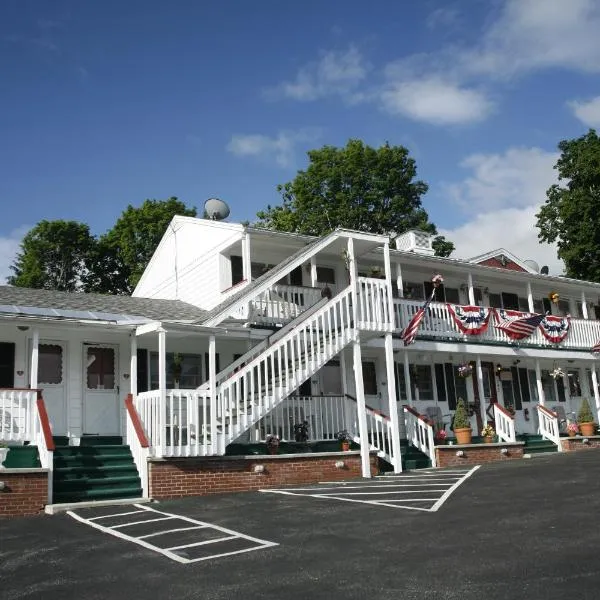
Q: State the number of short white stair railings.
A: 6